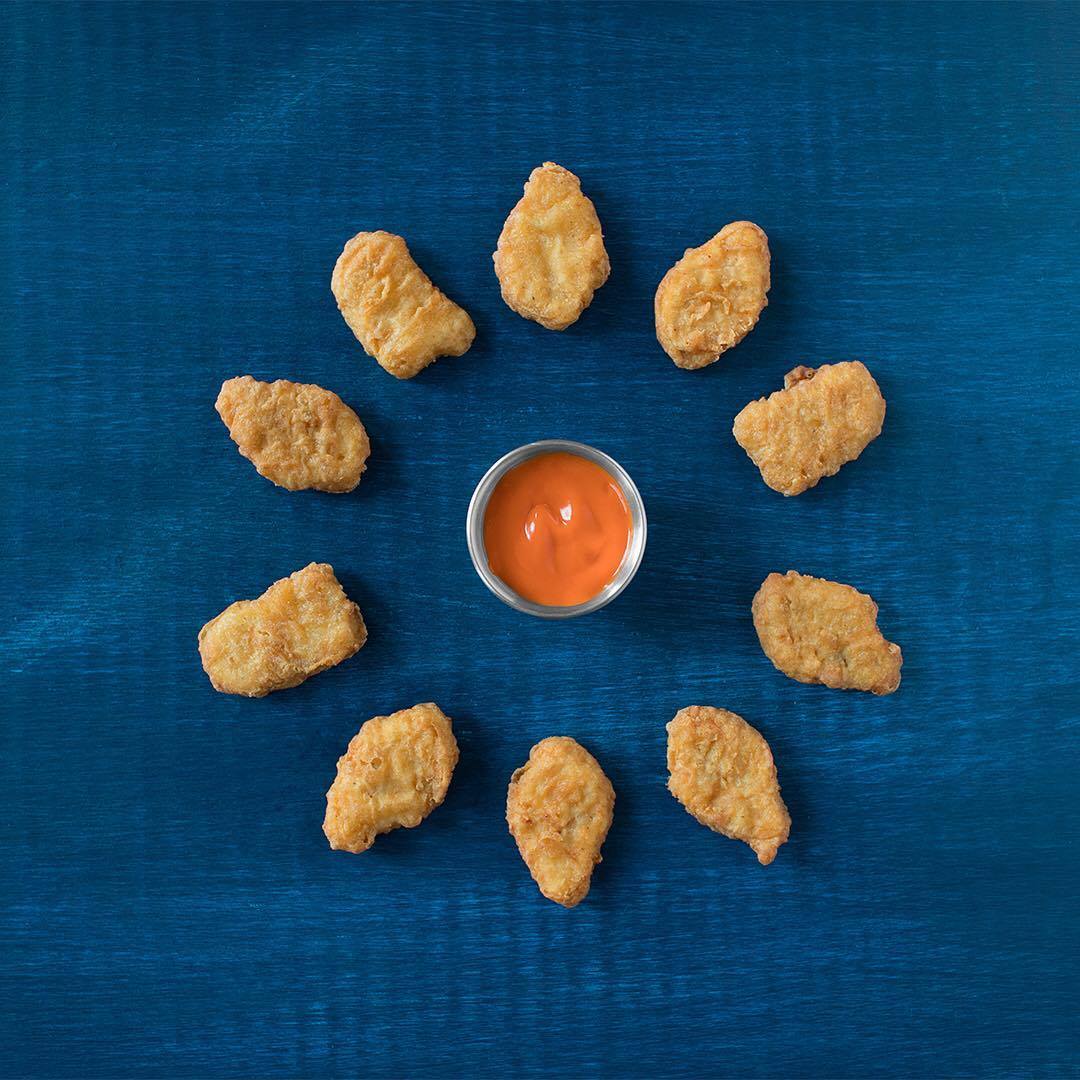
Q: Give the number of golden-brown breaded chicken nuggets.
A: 10